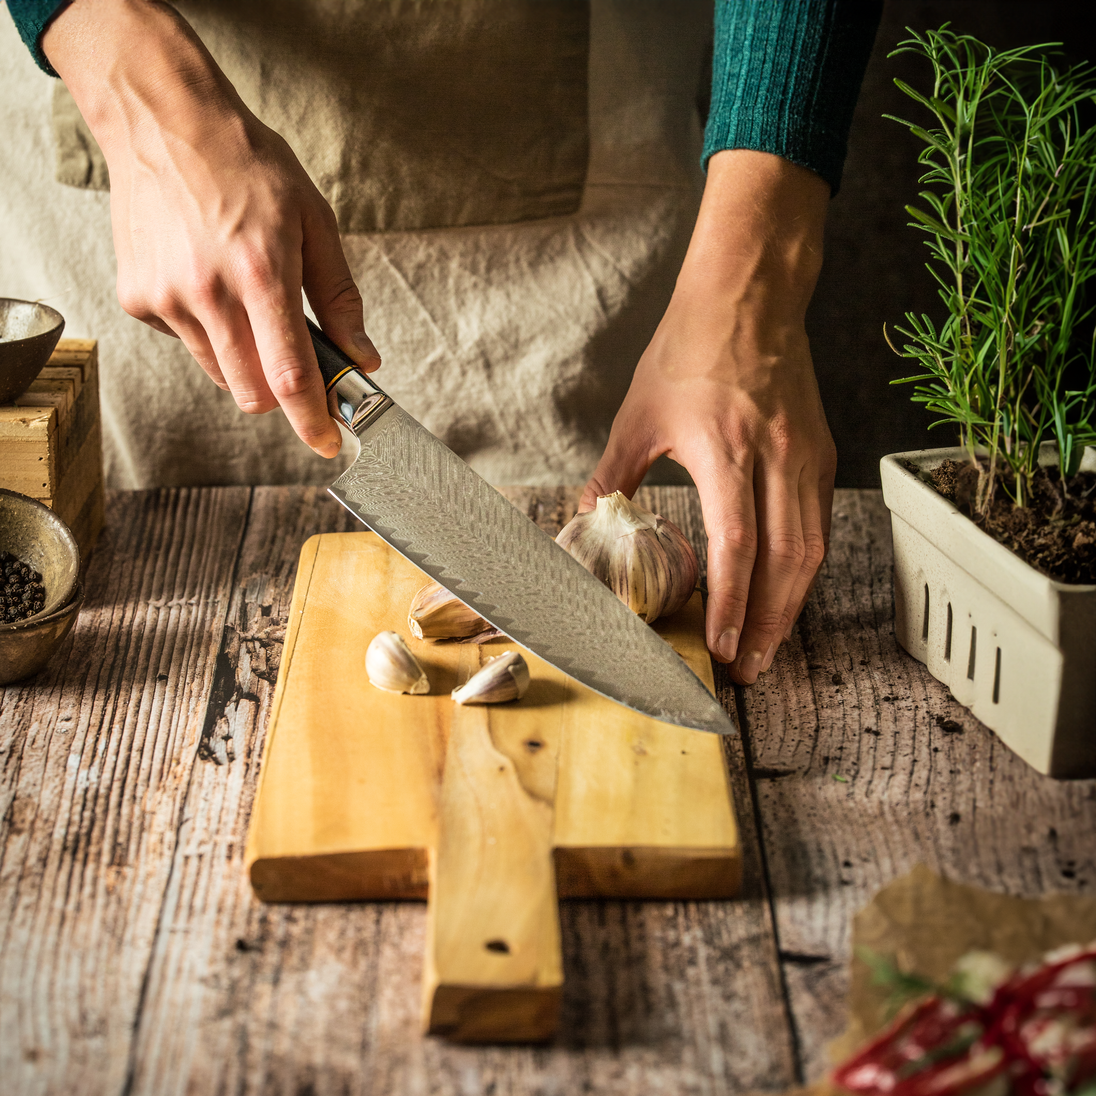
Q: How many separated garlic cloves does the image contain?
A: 3